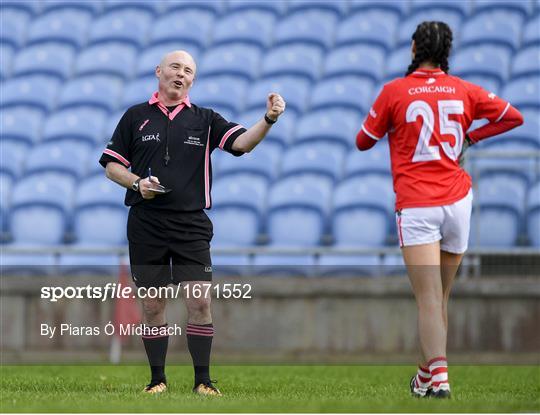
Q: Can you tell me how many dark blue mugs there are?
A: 0